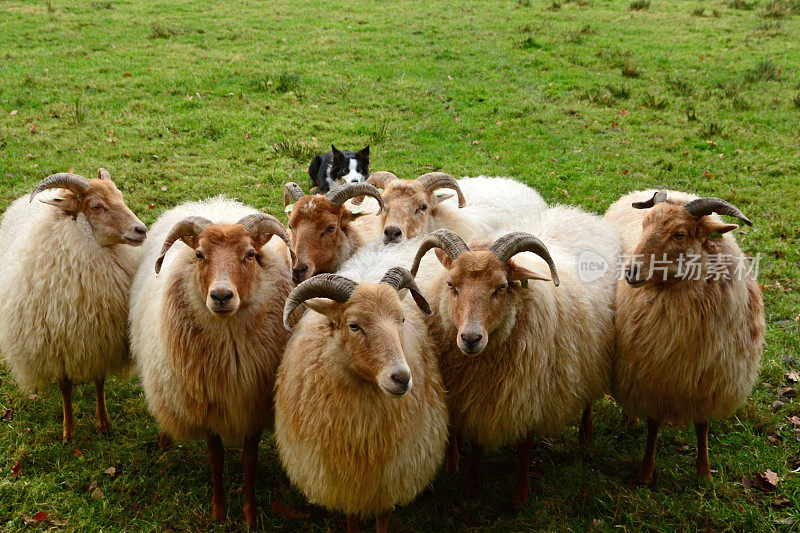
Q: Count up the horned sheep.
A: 7